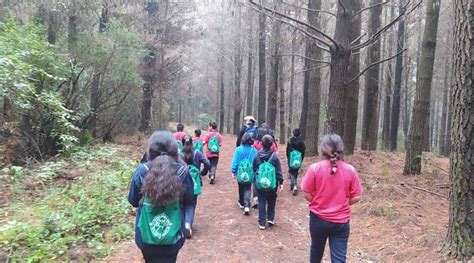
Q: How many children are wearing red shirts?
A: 5